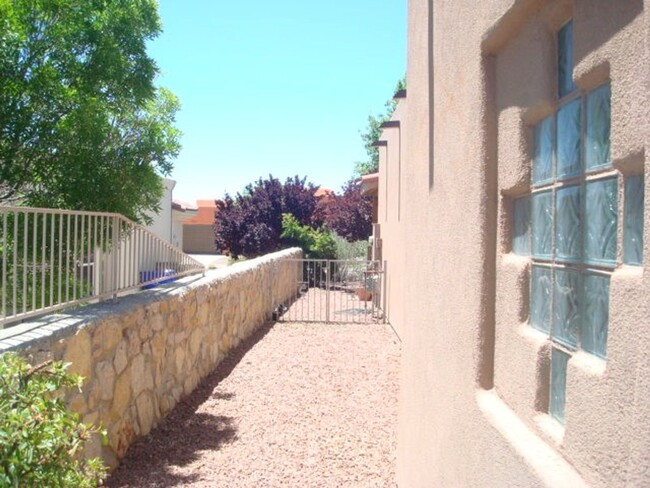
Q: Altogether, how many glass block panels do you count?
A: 13